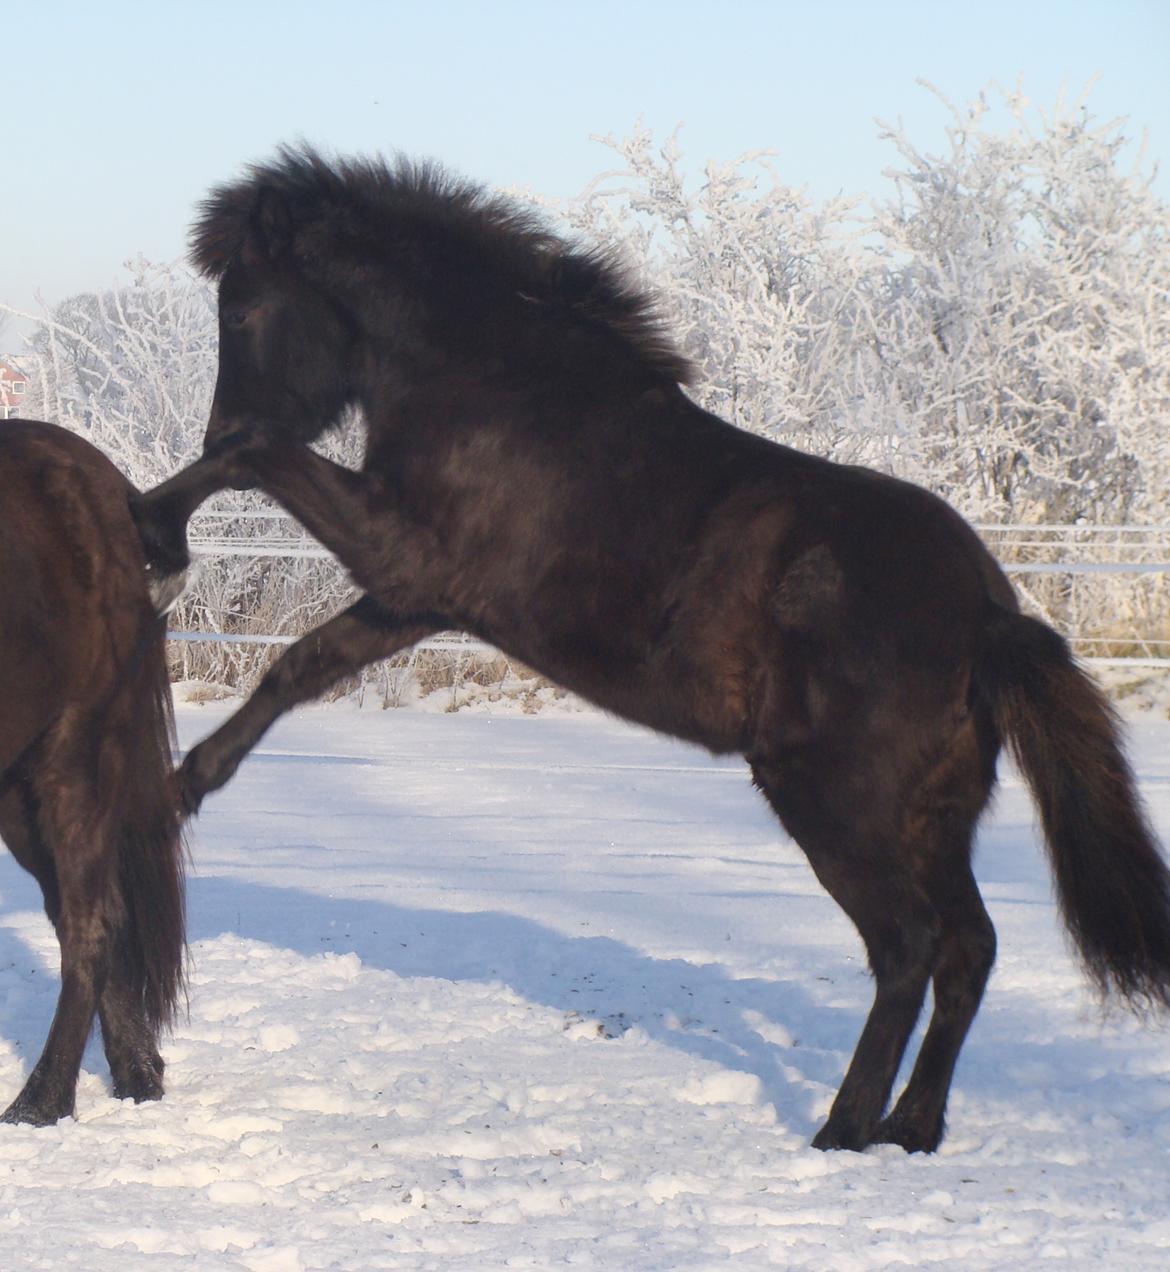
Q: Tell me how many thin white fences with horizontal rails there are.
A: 1